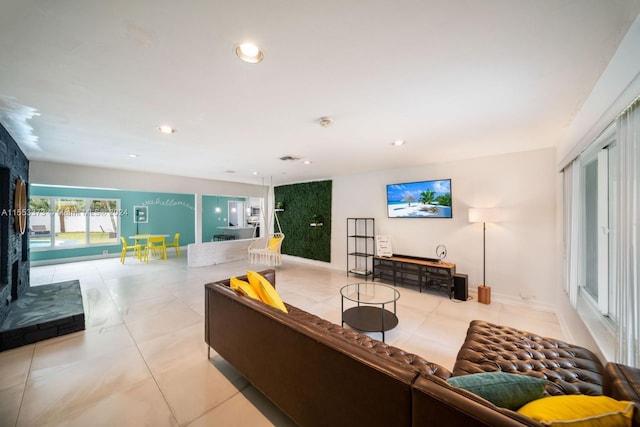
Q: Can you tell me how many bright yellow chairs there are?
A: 4